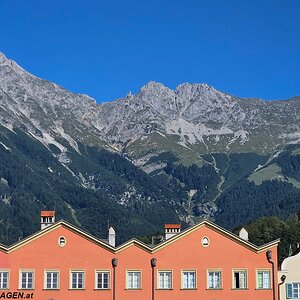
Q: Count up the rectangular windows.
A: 12